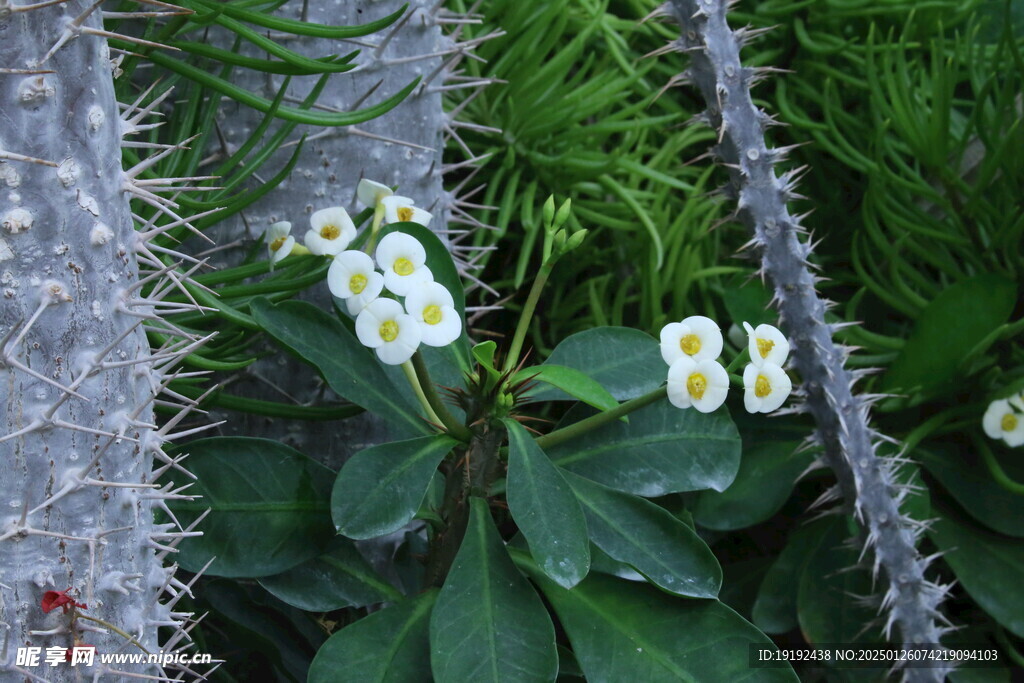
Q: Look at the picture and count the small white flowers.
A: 14